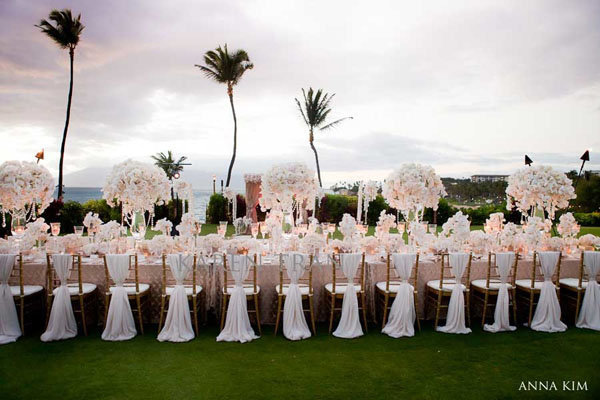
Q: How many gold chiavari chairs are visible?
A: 12